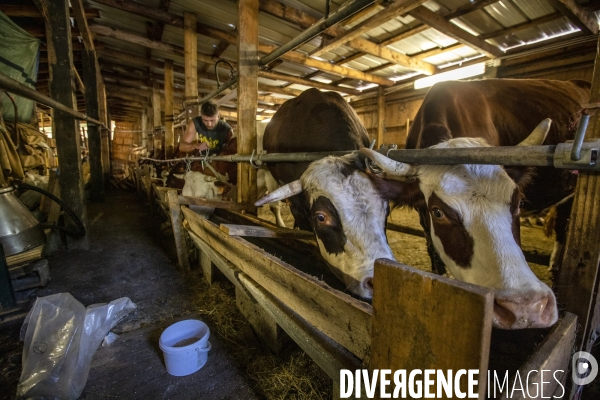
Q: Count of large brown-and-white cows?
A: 2